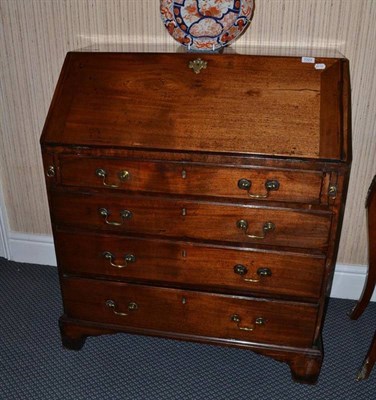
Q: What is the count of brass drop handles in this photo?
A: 8